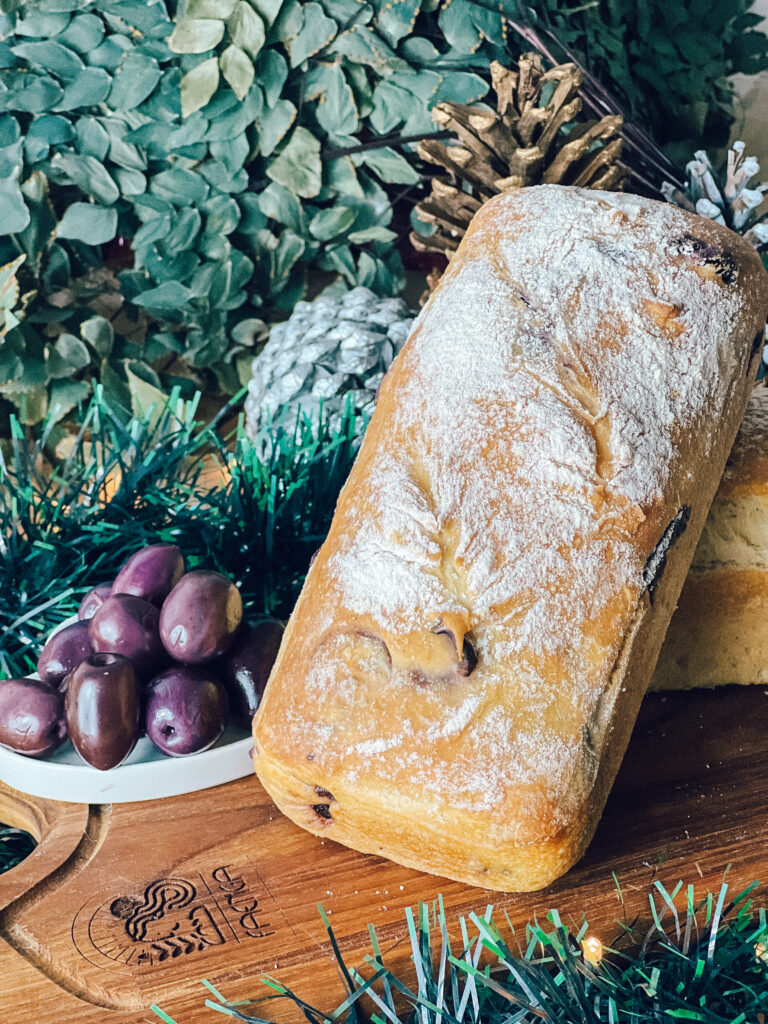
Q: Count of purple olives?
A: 9